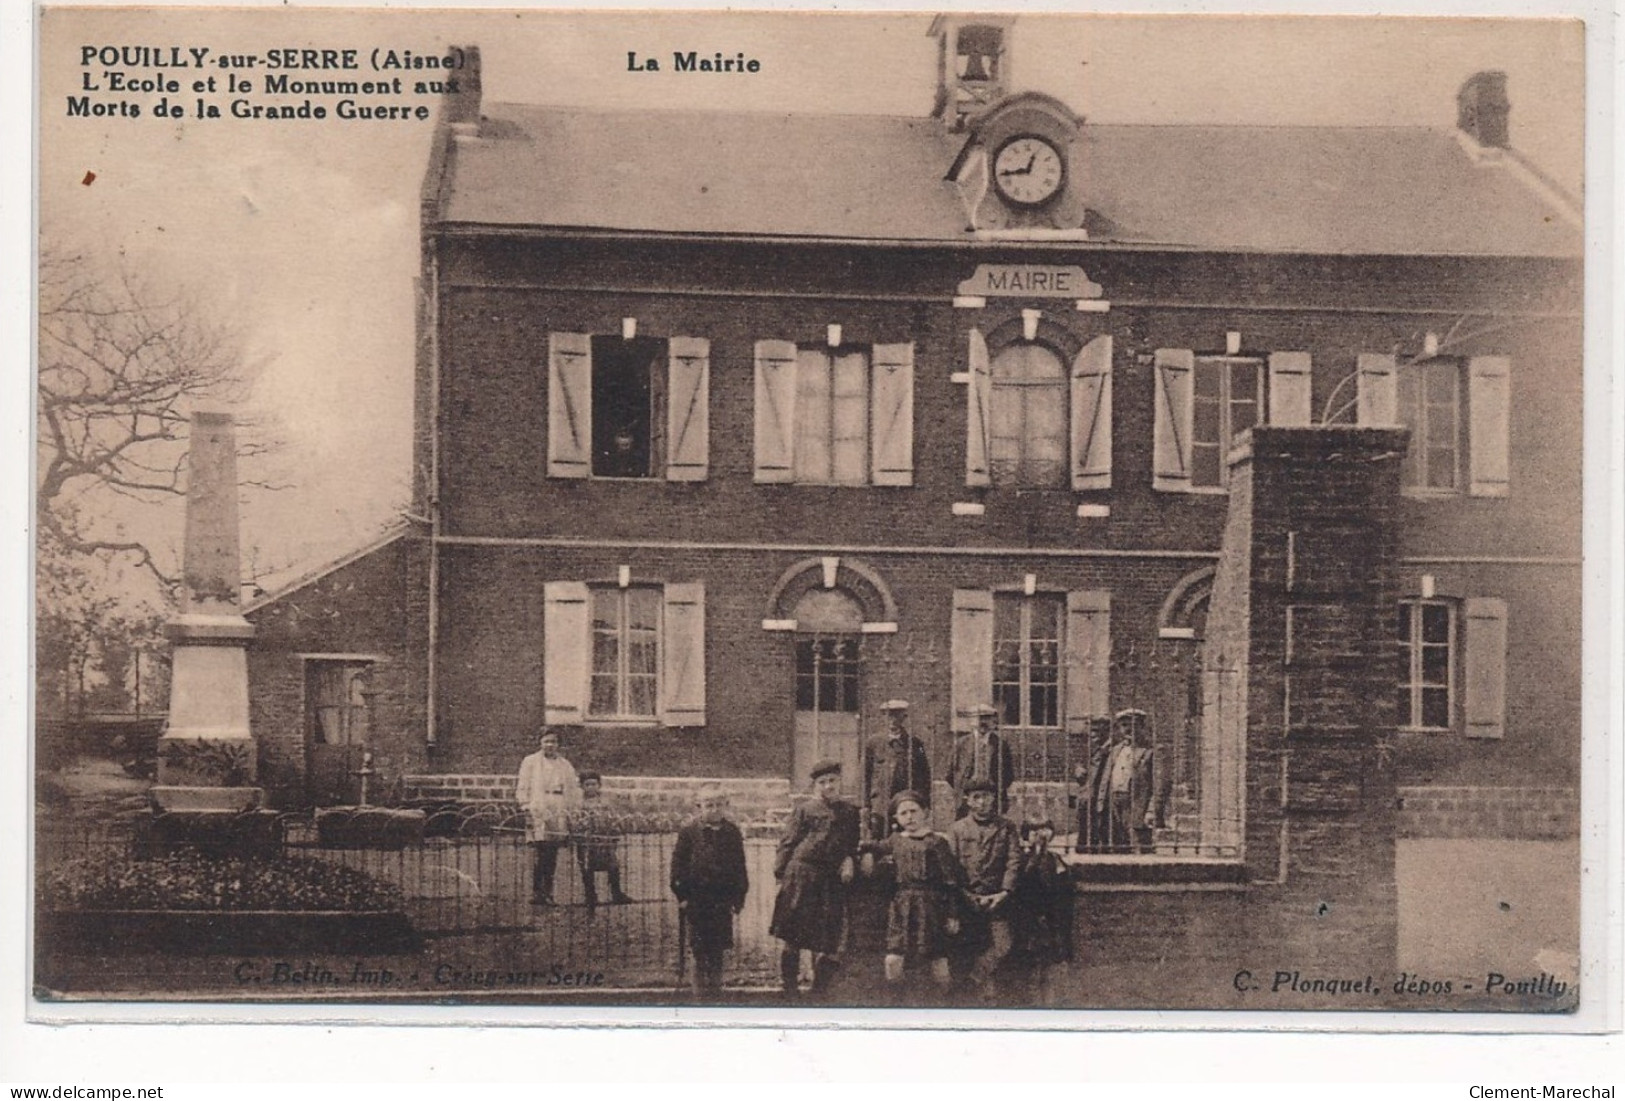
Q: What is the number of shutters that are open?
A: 15